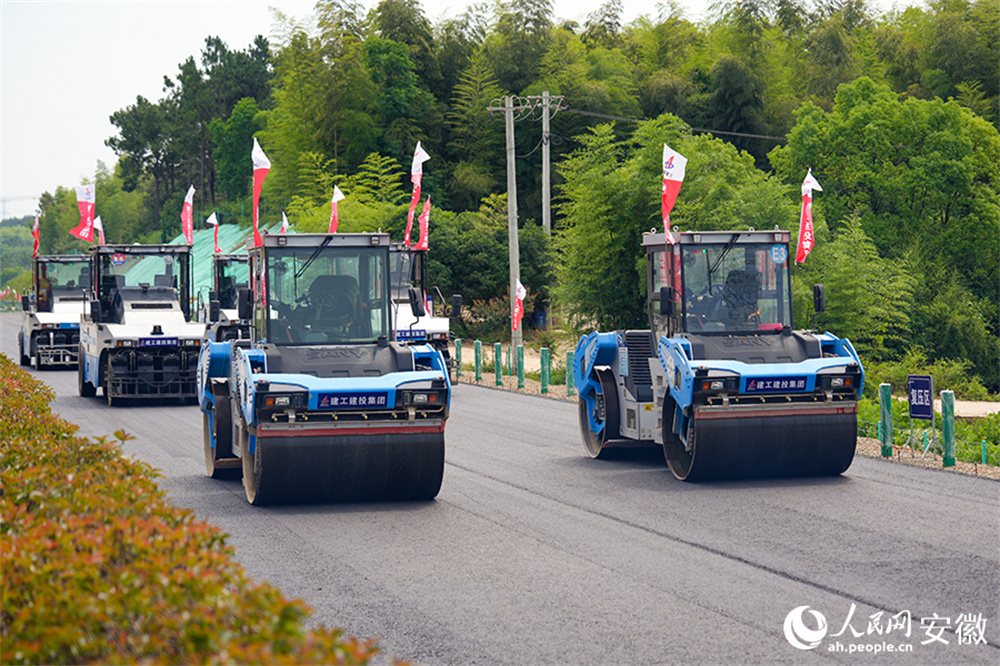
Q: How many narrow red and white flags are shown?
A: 13